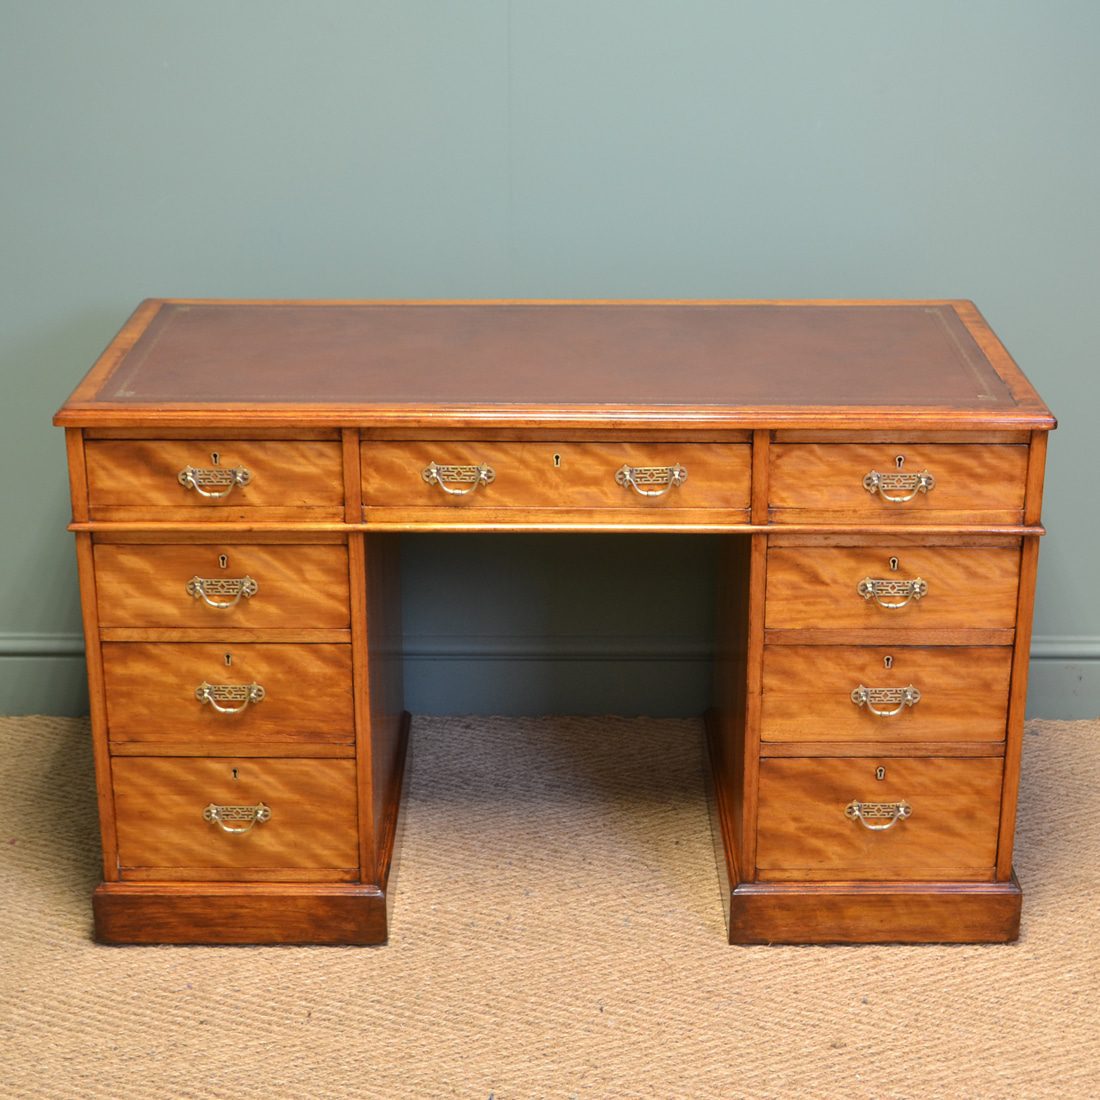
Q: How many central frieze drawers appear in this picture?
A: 1